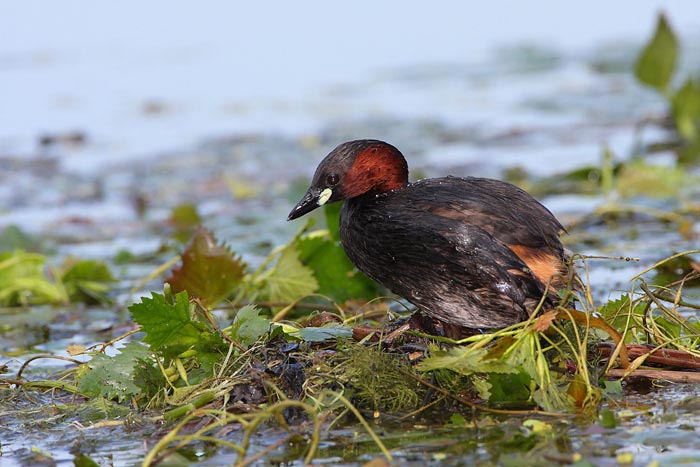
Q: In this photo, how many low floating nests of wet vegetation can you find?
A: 1